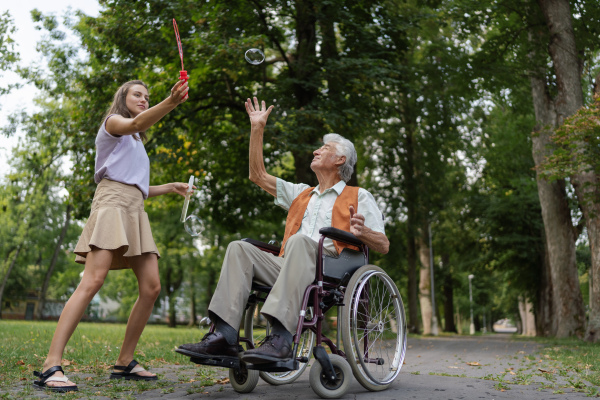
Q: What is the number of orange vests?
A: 1